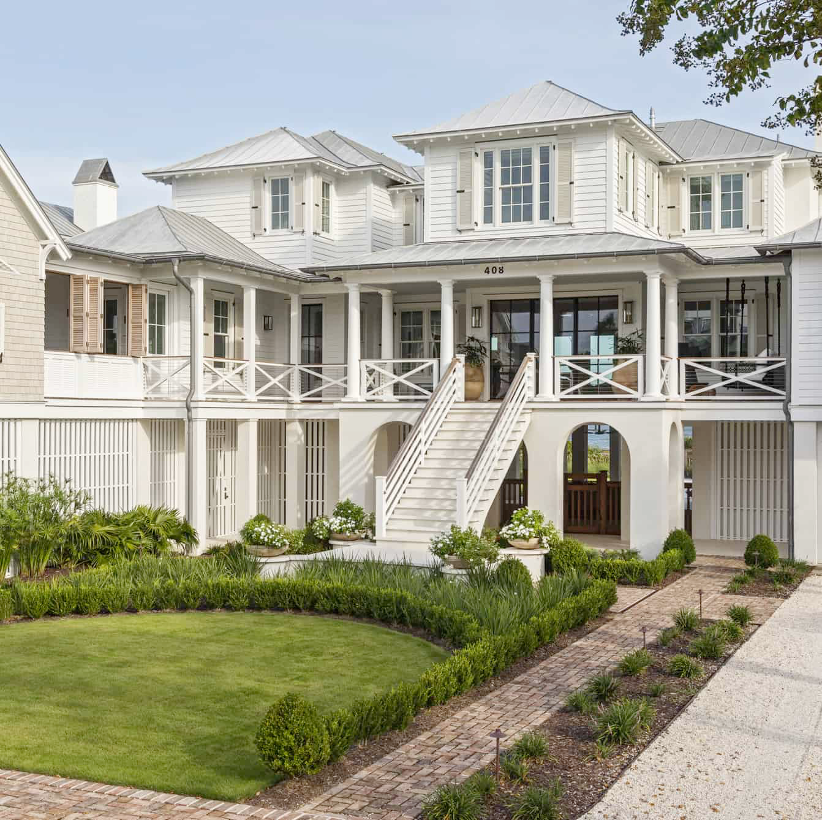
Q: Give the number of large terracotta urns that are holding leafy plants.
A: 2